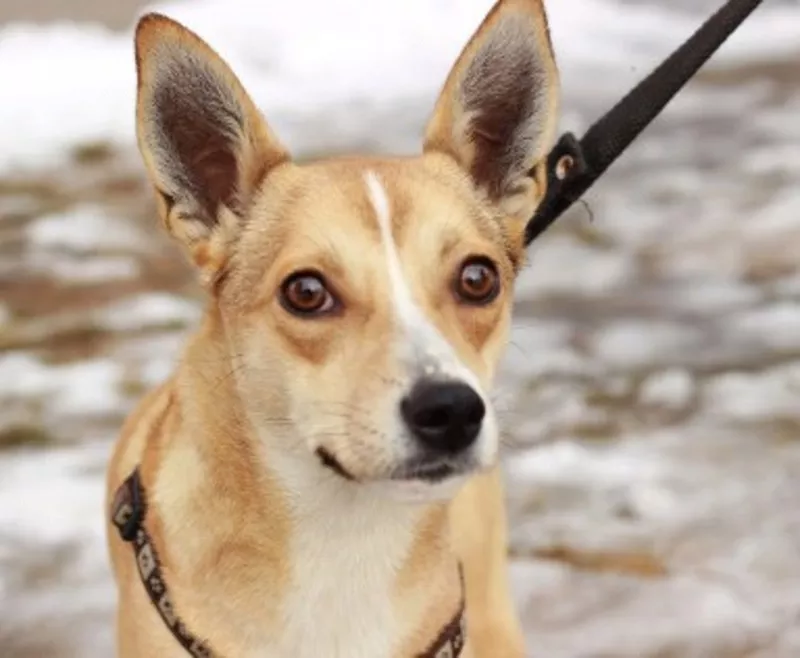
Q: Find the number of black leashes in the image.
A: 1